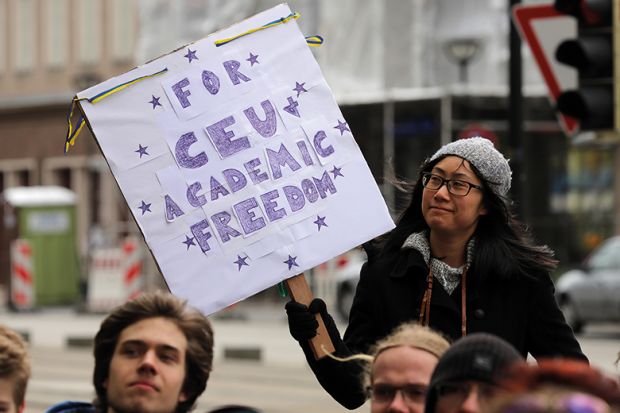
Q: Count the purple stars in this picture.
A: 12